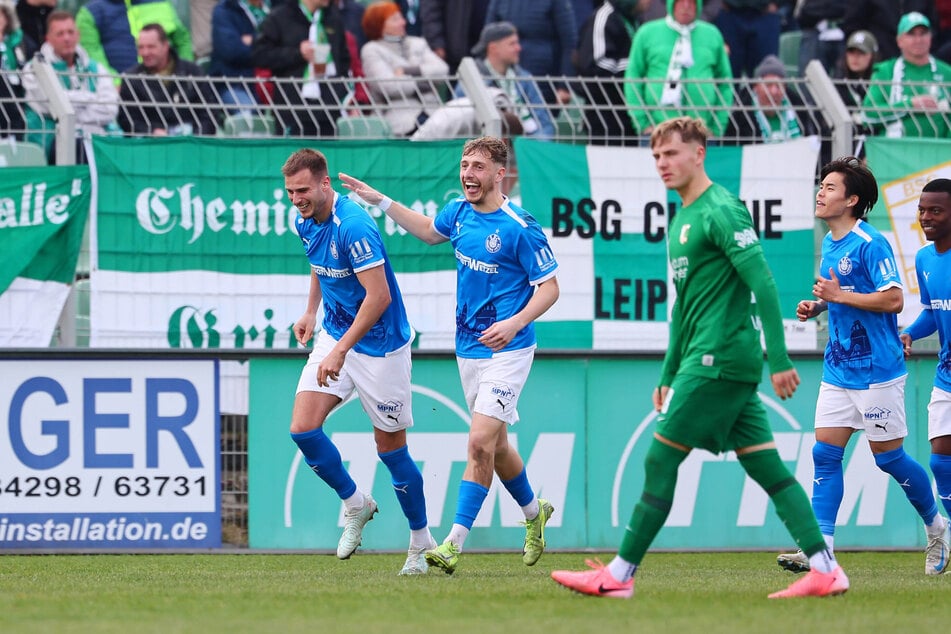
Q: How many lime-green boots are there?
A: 2